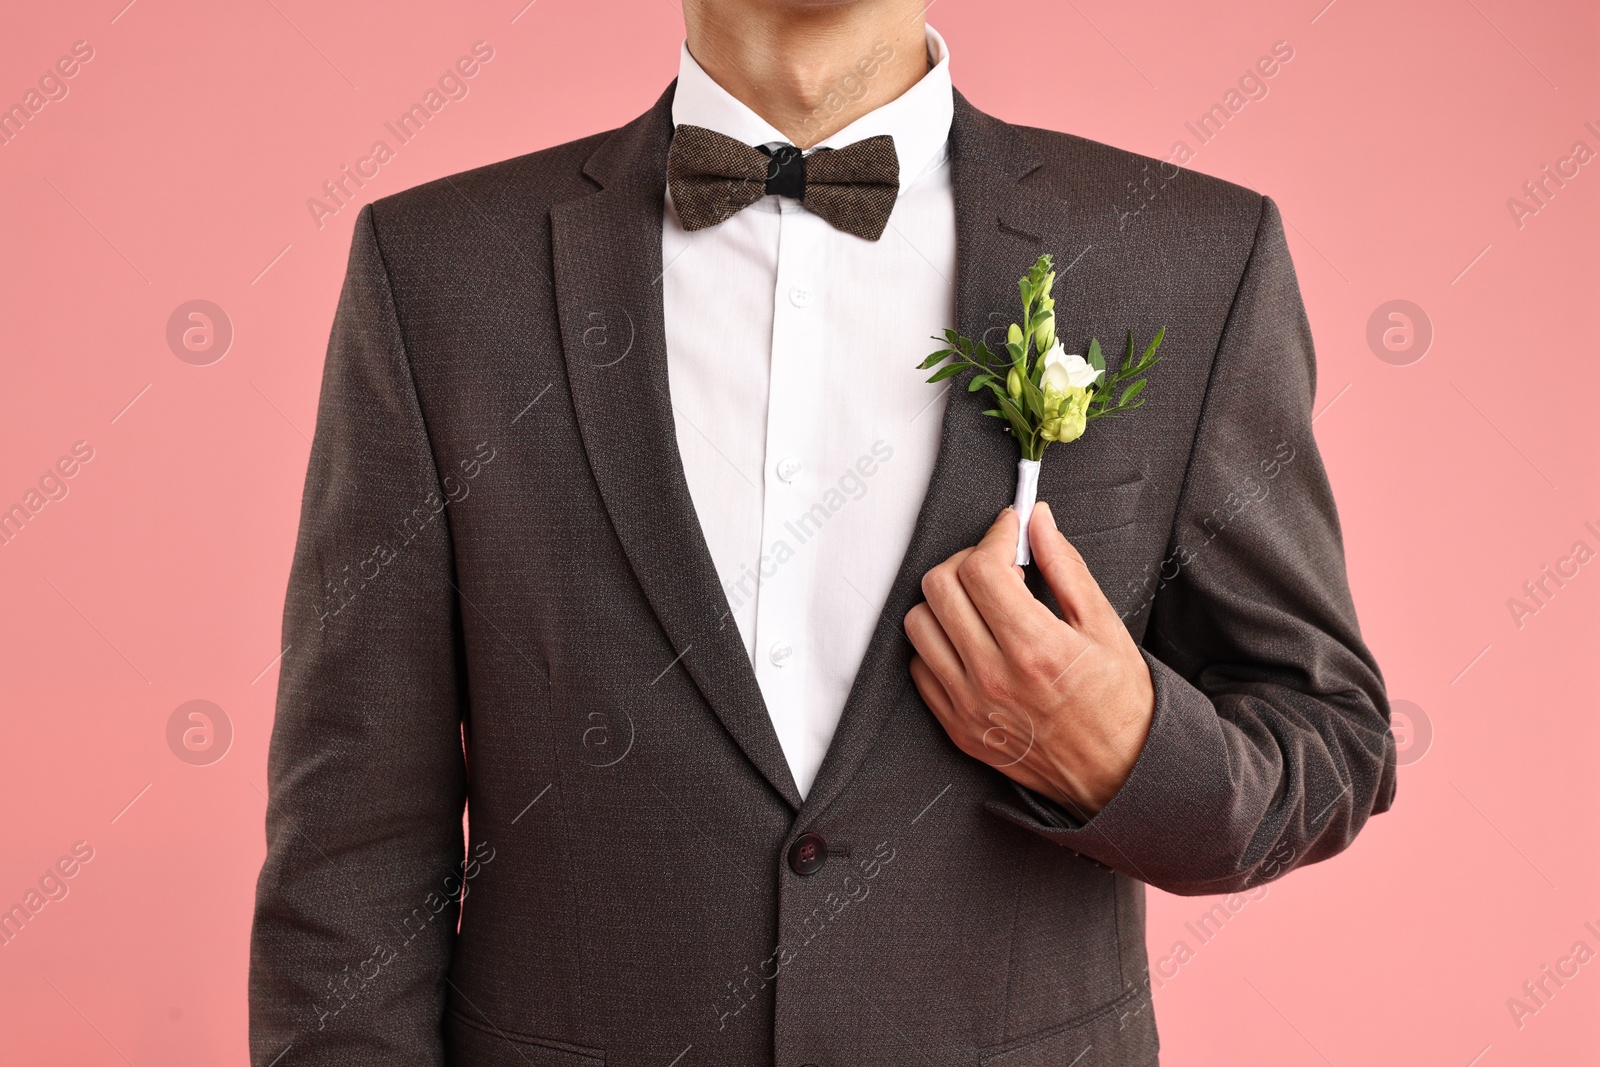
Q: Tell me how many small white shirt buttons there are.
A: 3